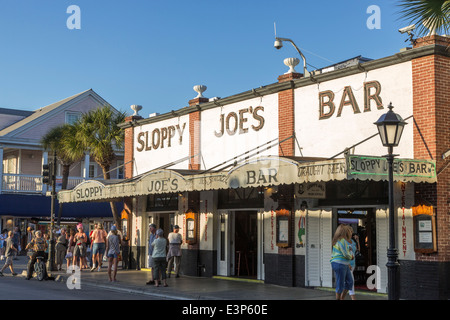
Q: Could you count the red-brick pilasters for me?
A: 4